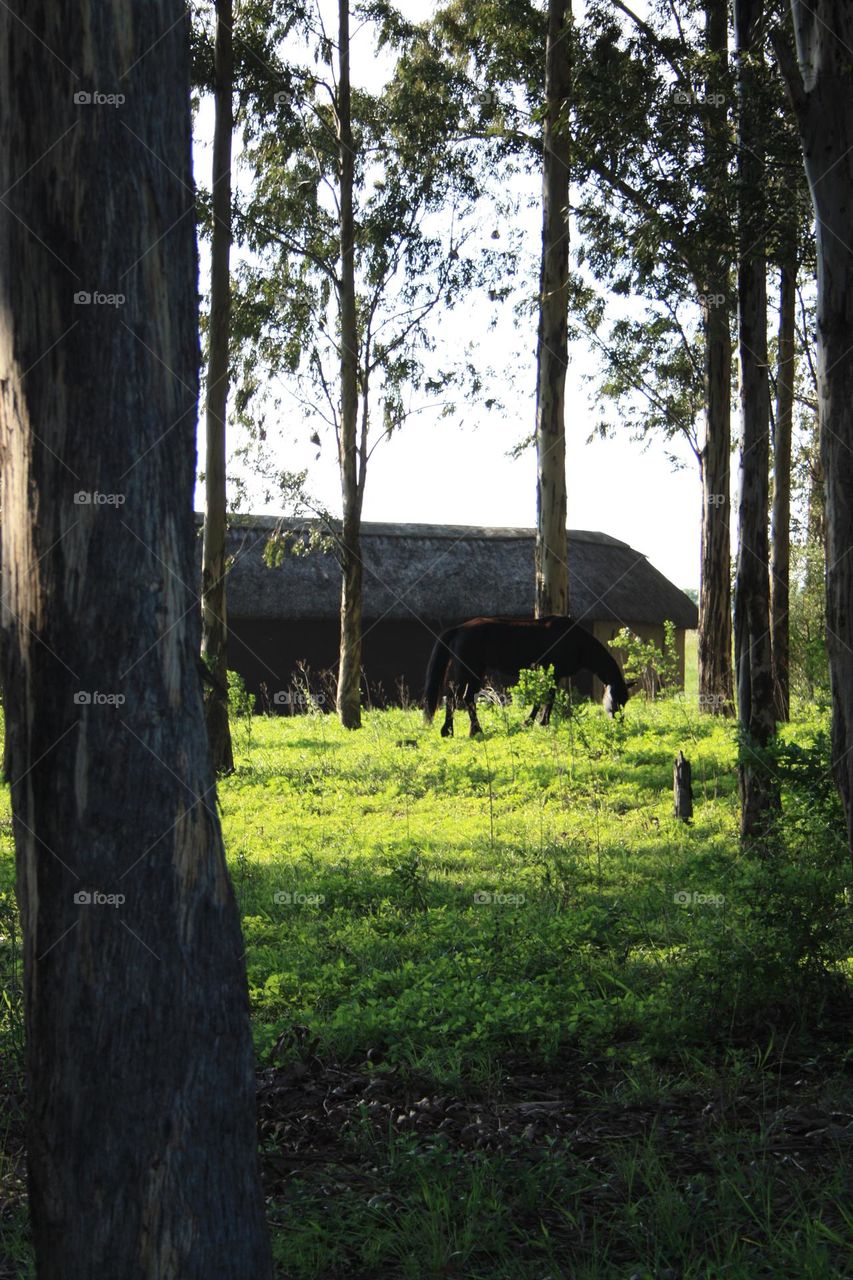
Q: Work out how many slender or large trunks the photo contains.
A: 8